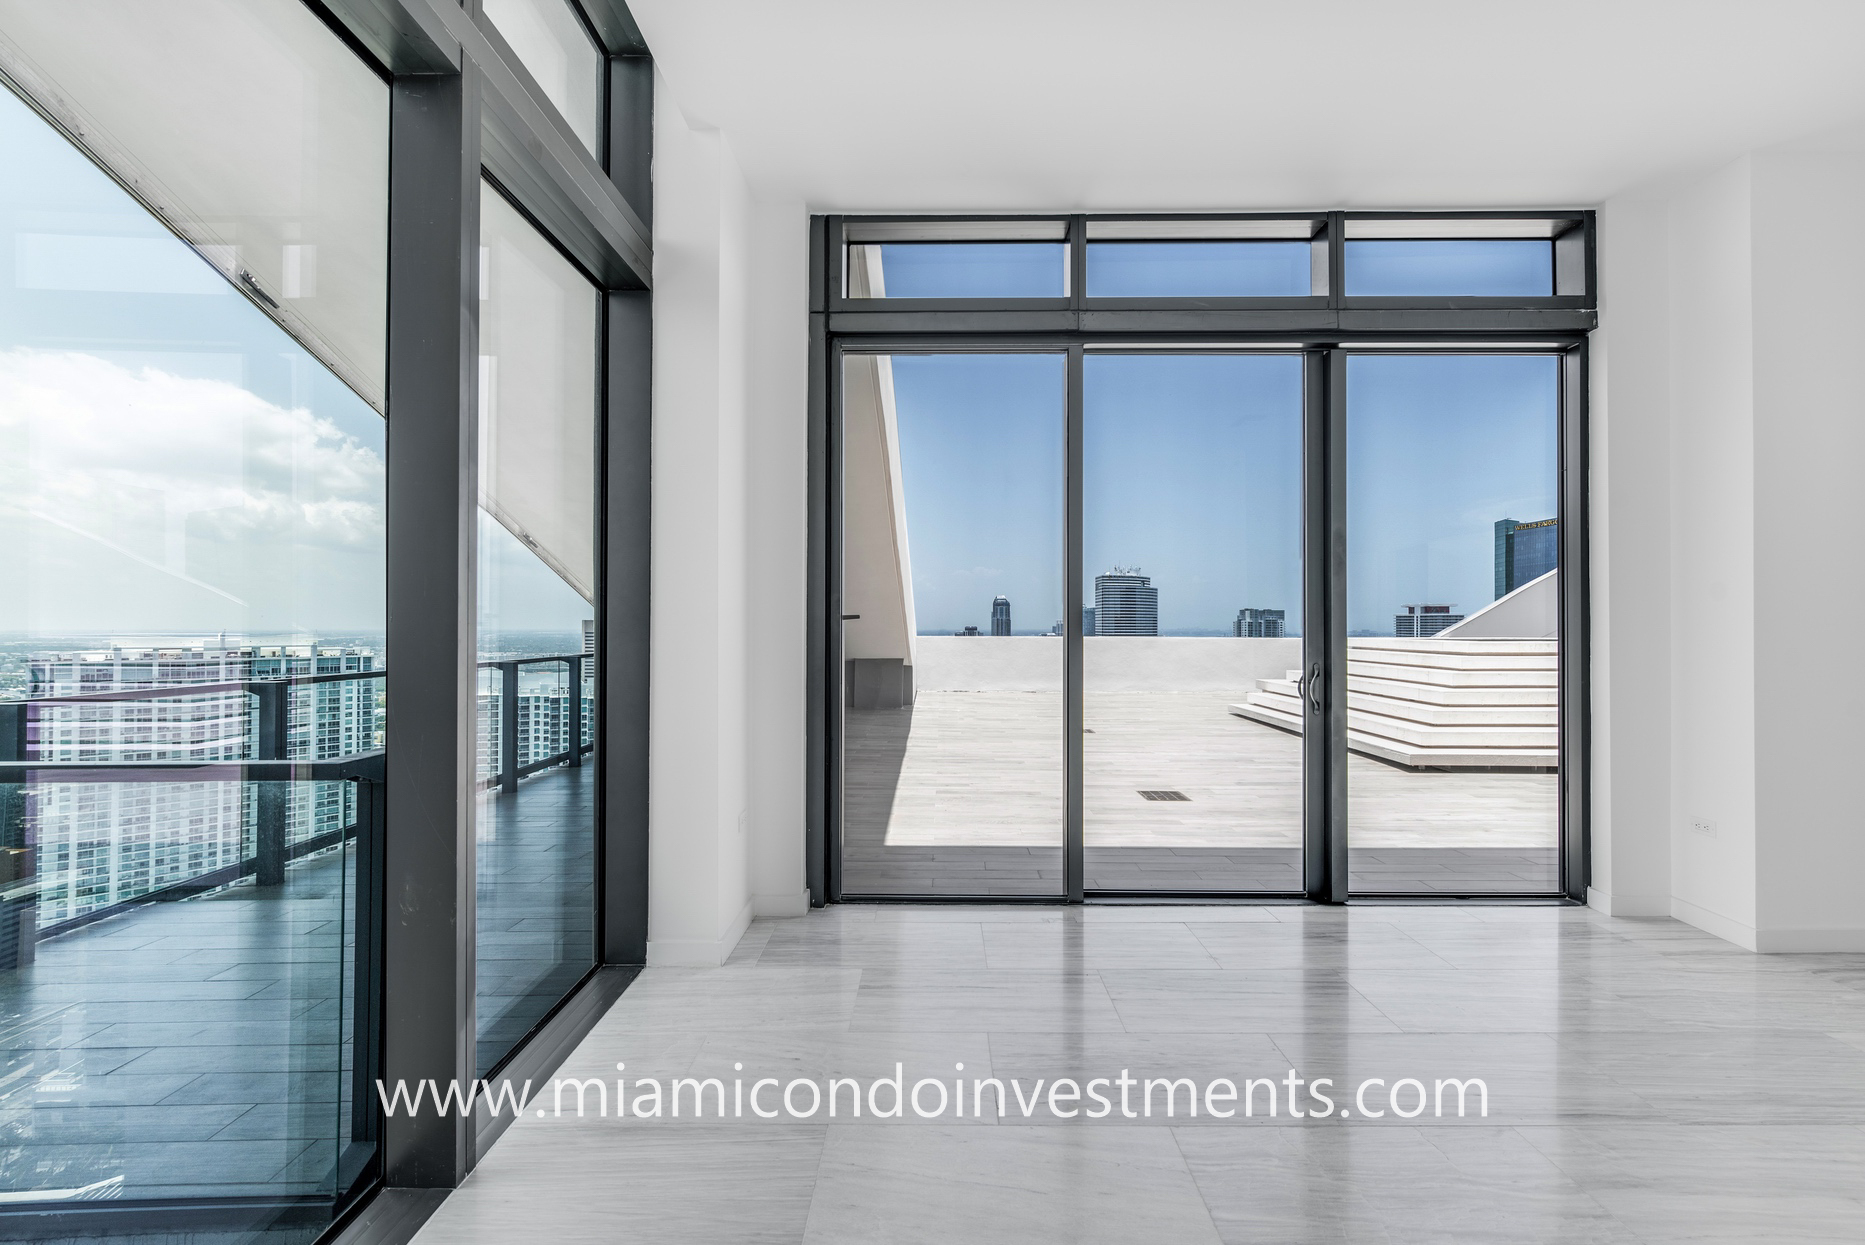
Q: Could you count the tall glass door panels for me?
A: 3